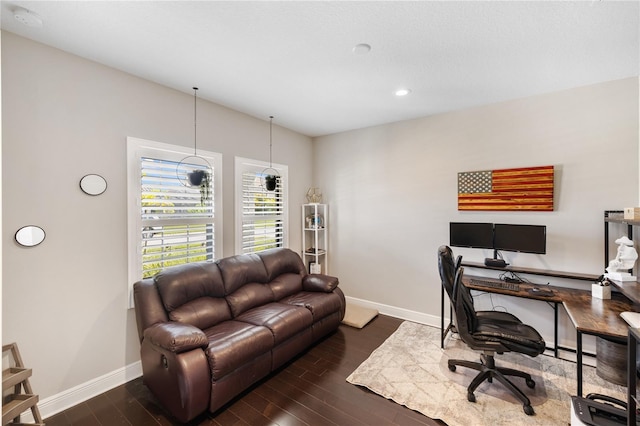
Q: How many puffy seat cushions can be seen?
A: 3